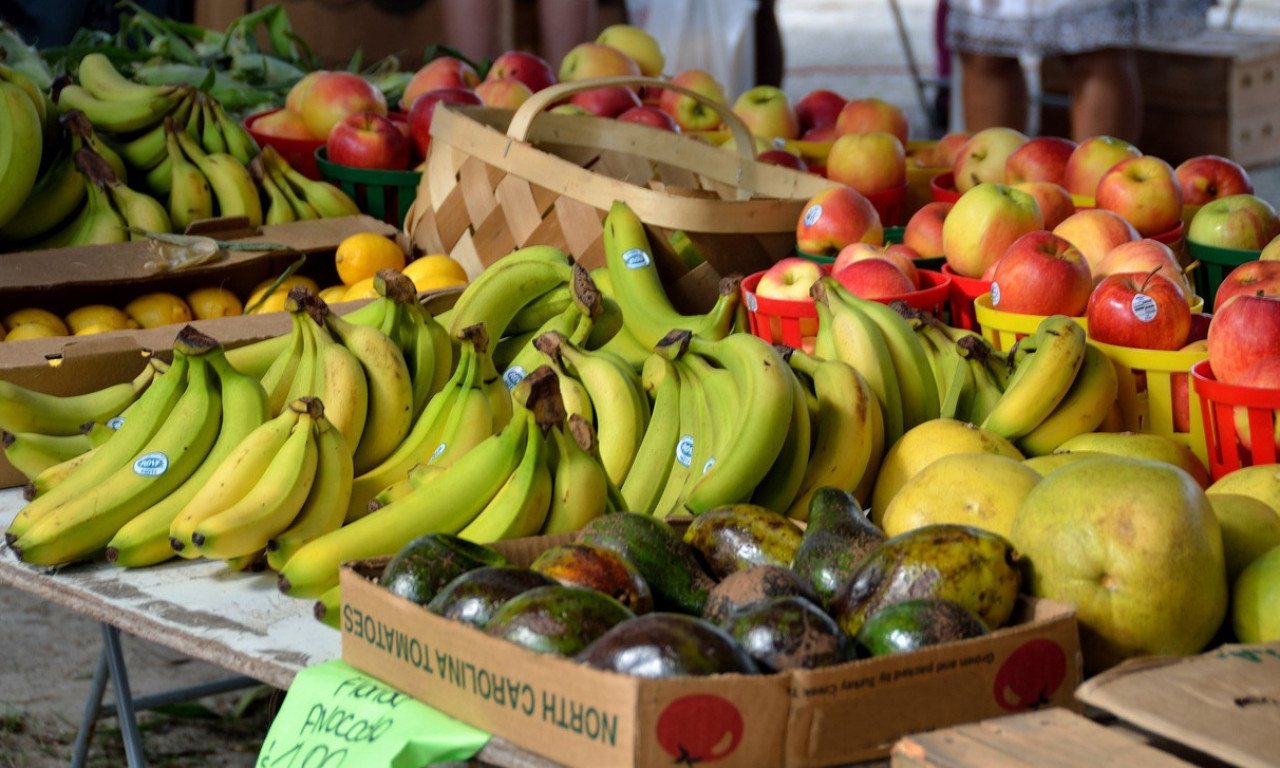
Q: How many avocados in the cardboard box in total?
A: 12